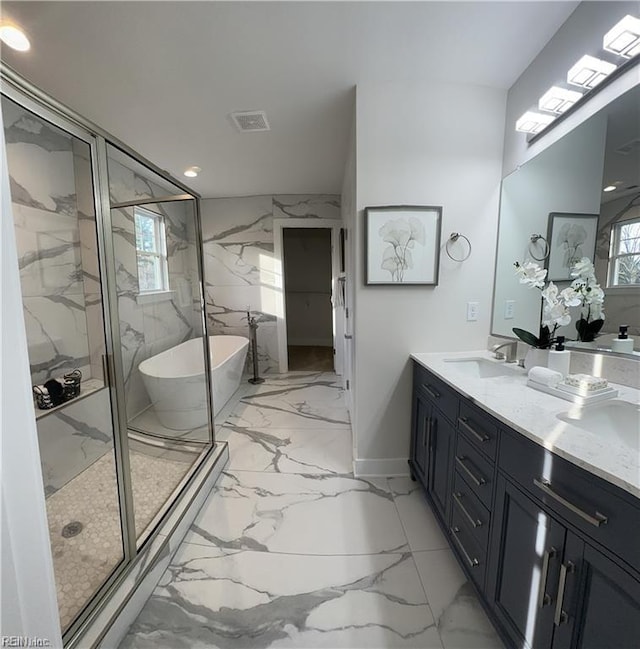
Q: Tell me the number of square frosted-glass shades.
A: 4